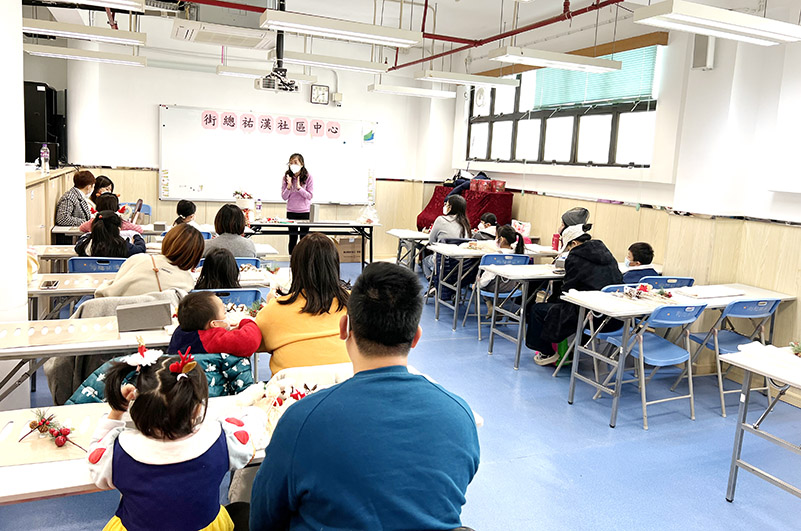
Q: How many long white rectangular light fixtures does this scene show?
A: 10